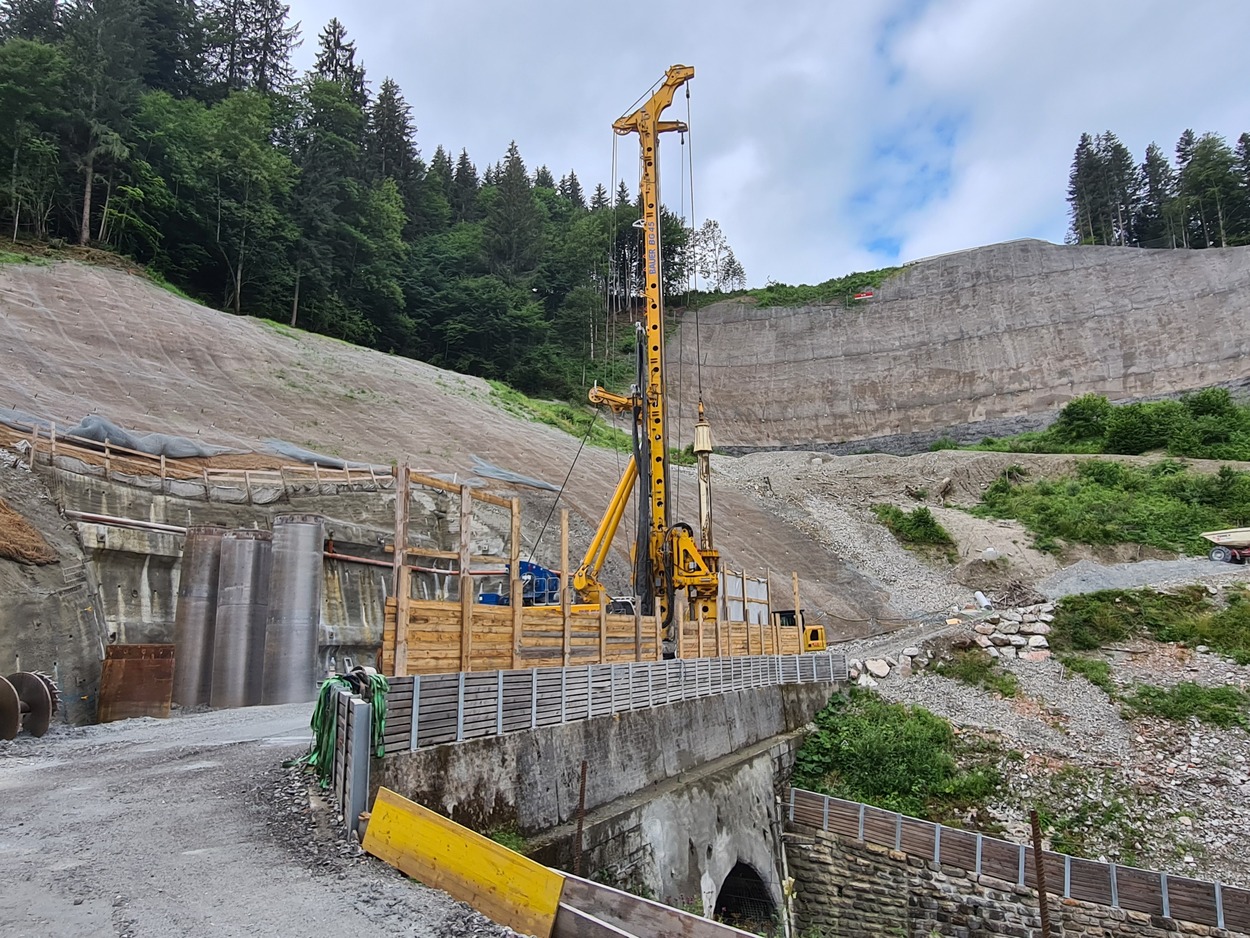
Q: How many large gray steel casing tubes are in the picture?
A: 3